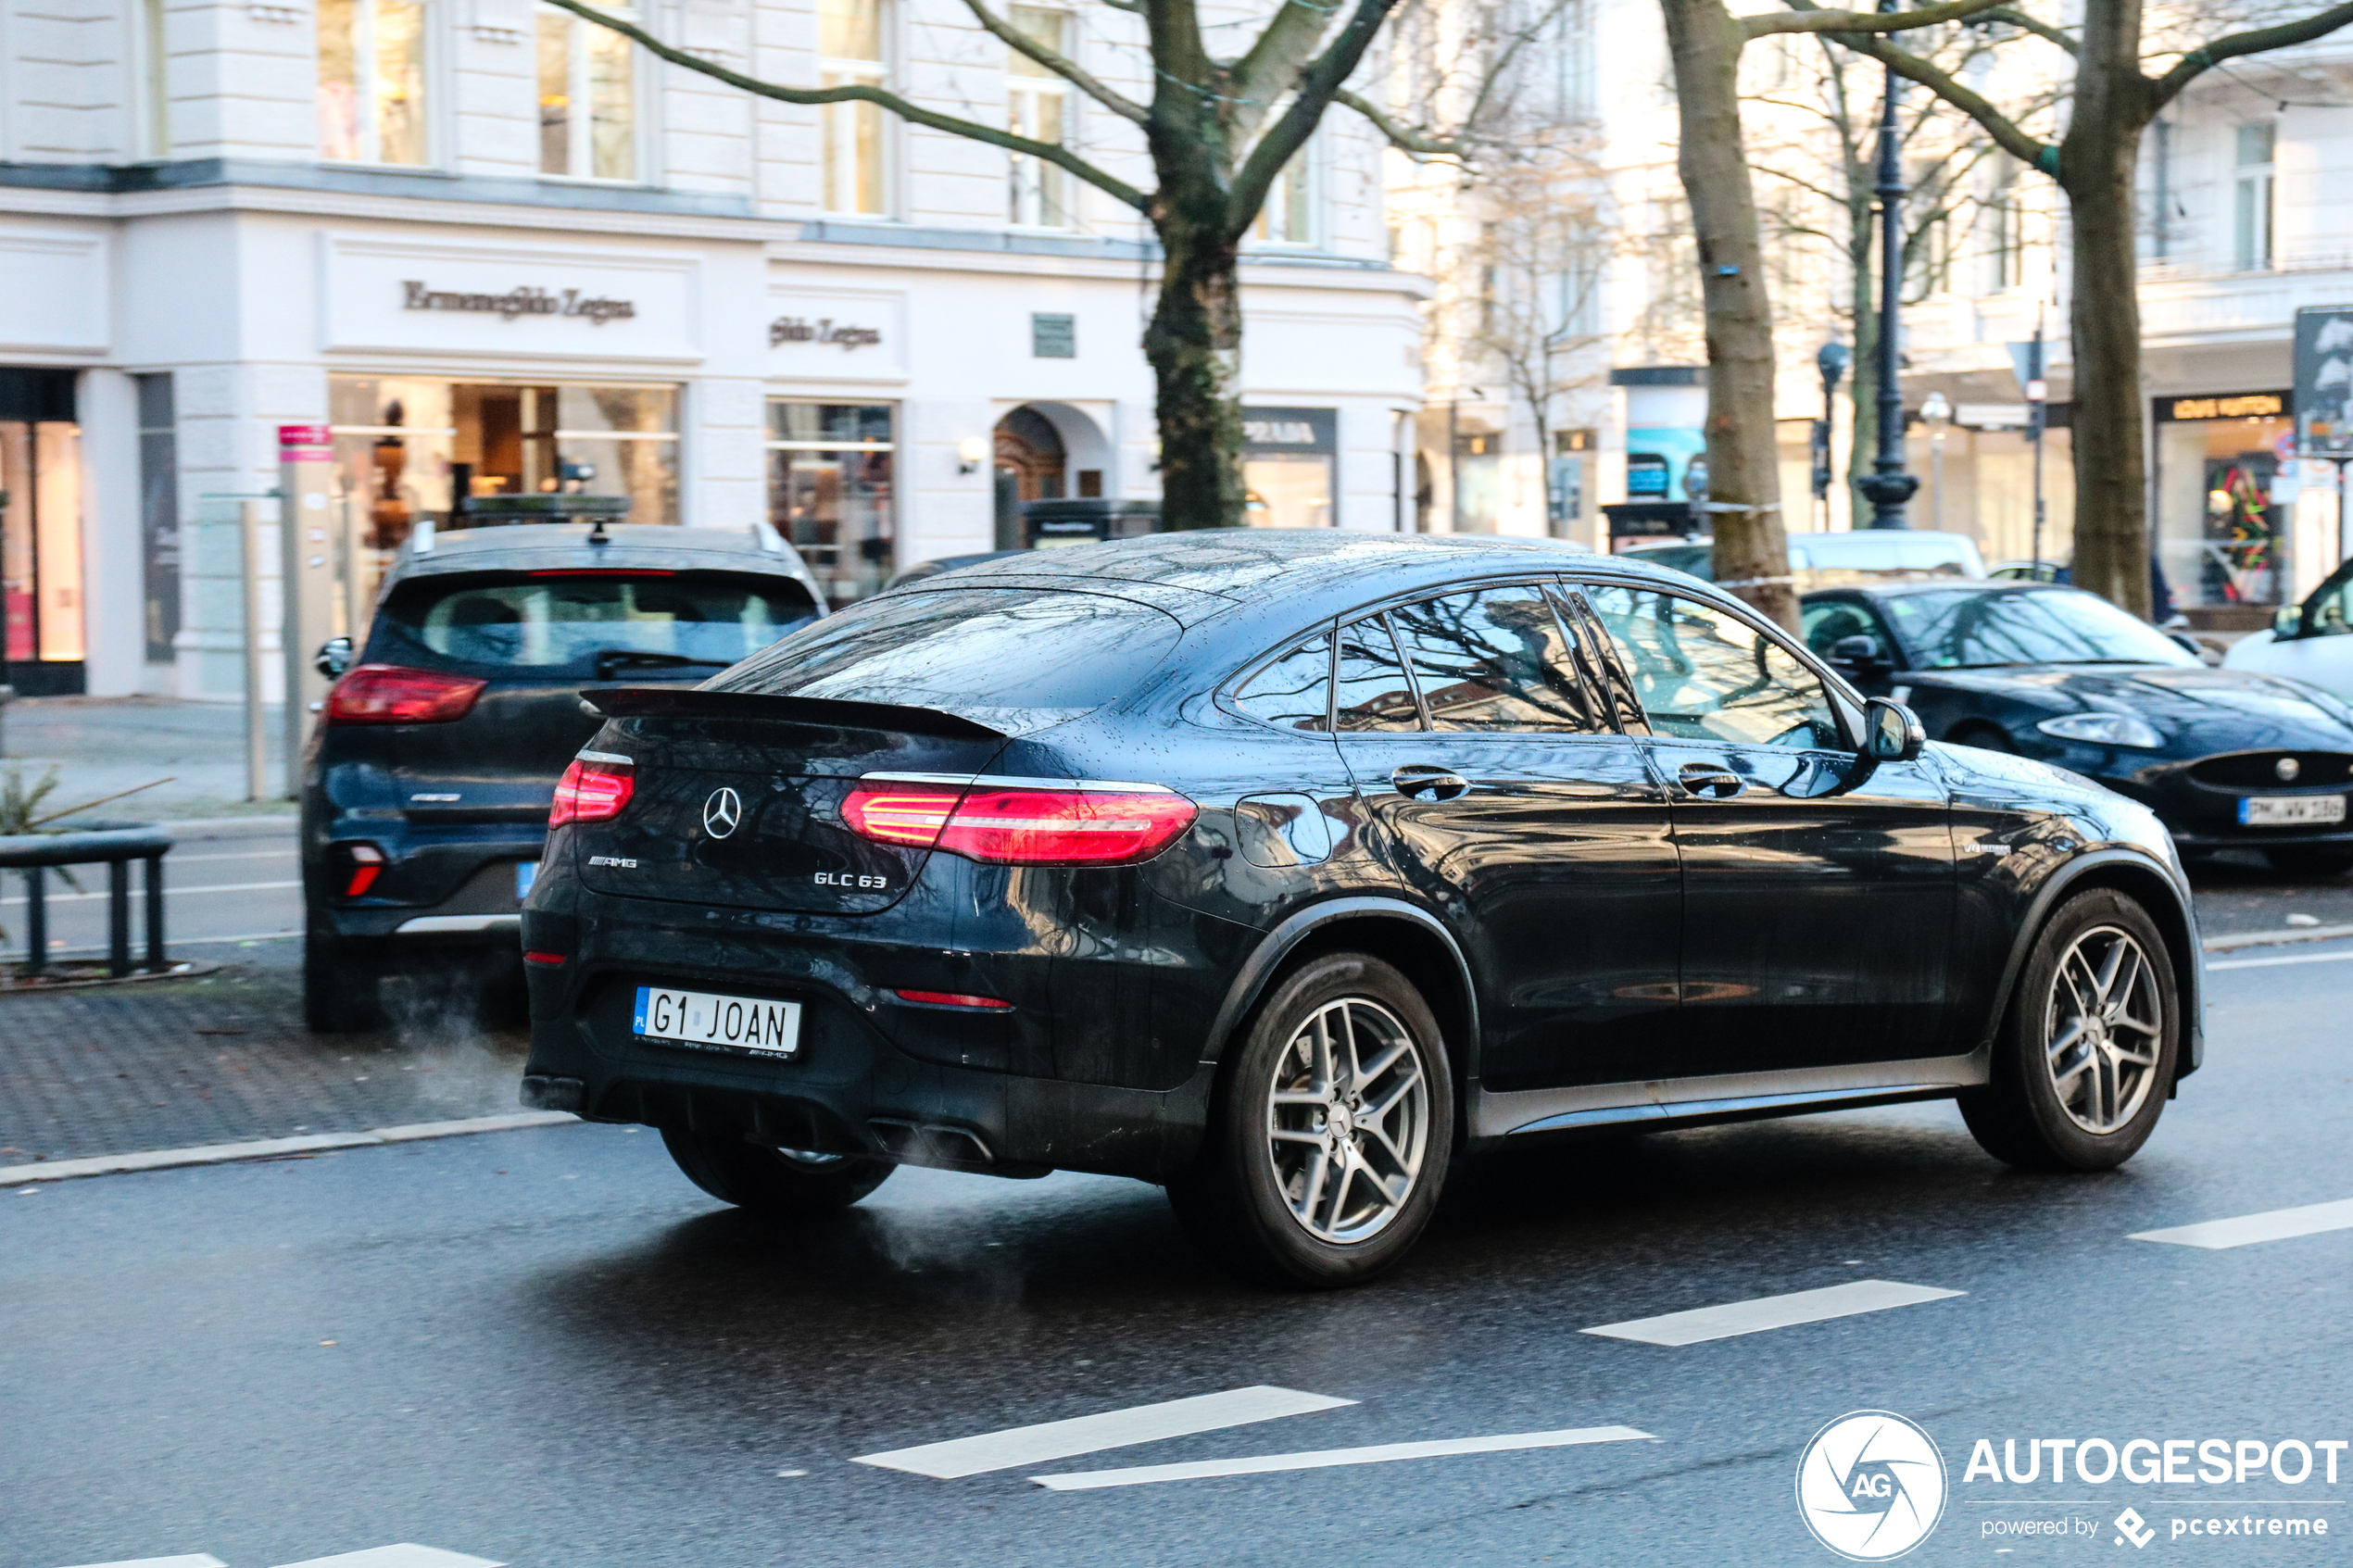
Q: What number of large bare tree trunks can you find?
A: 3